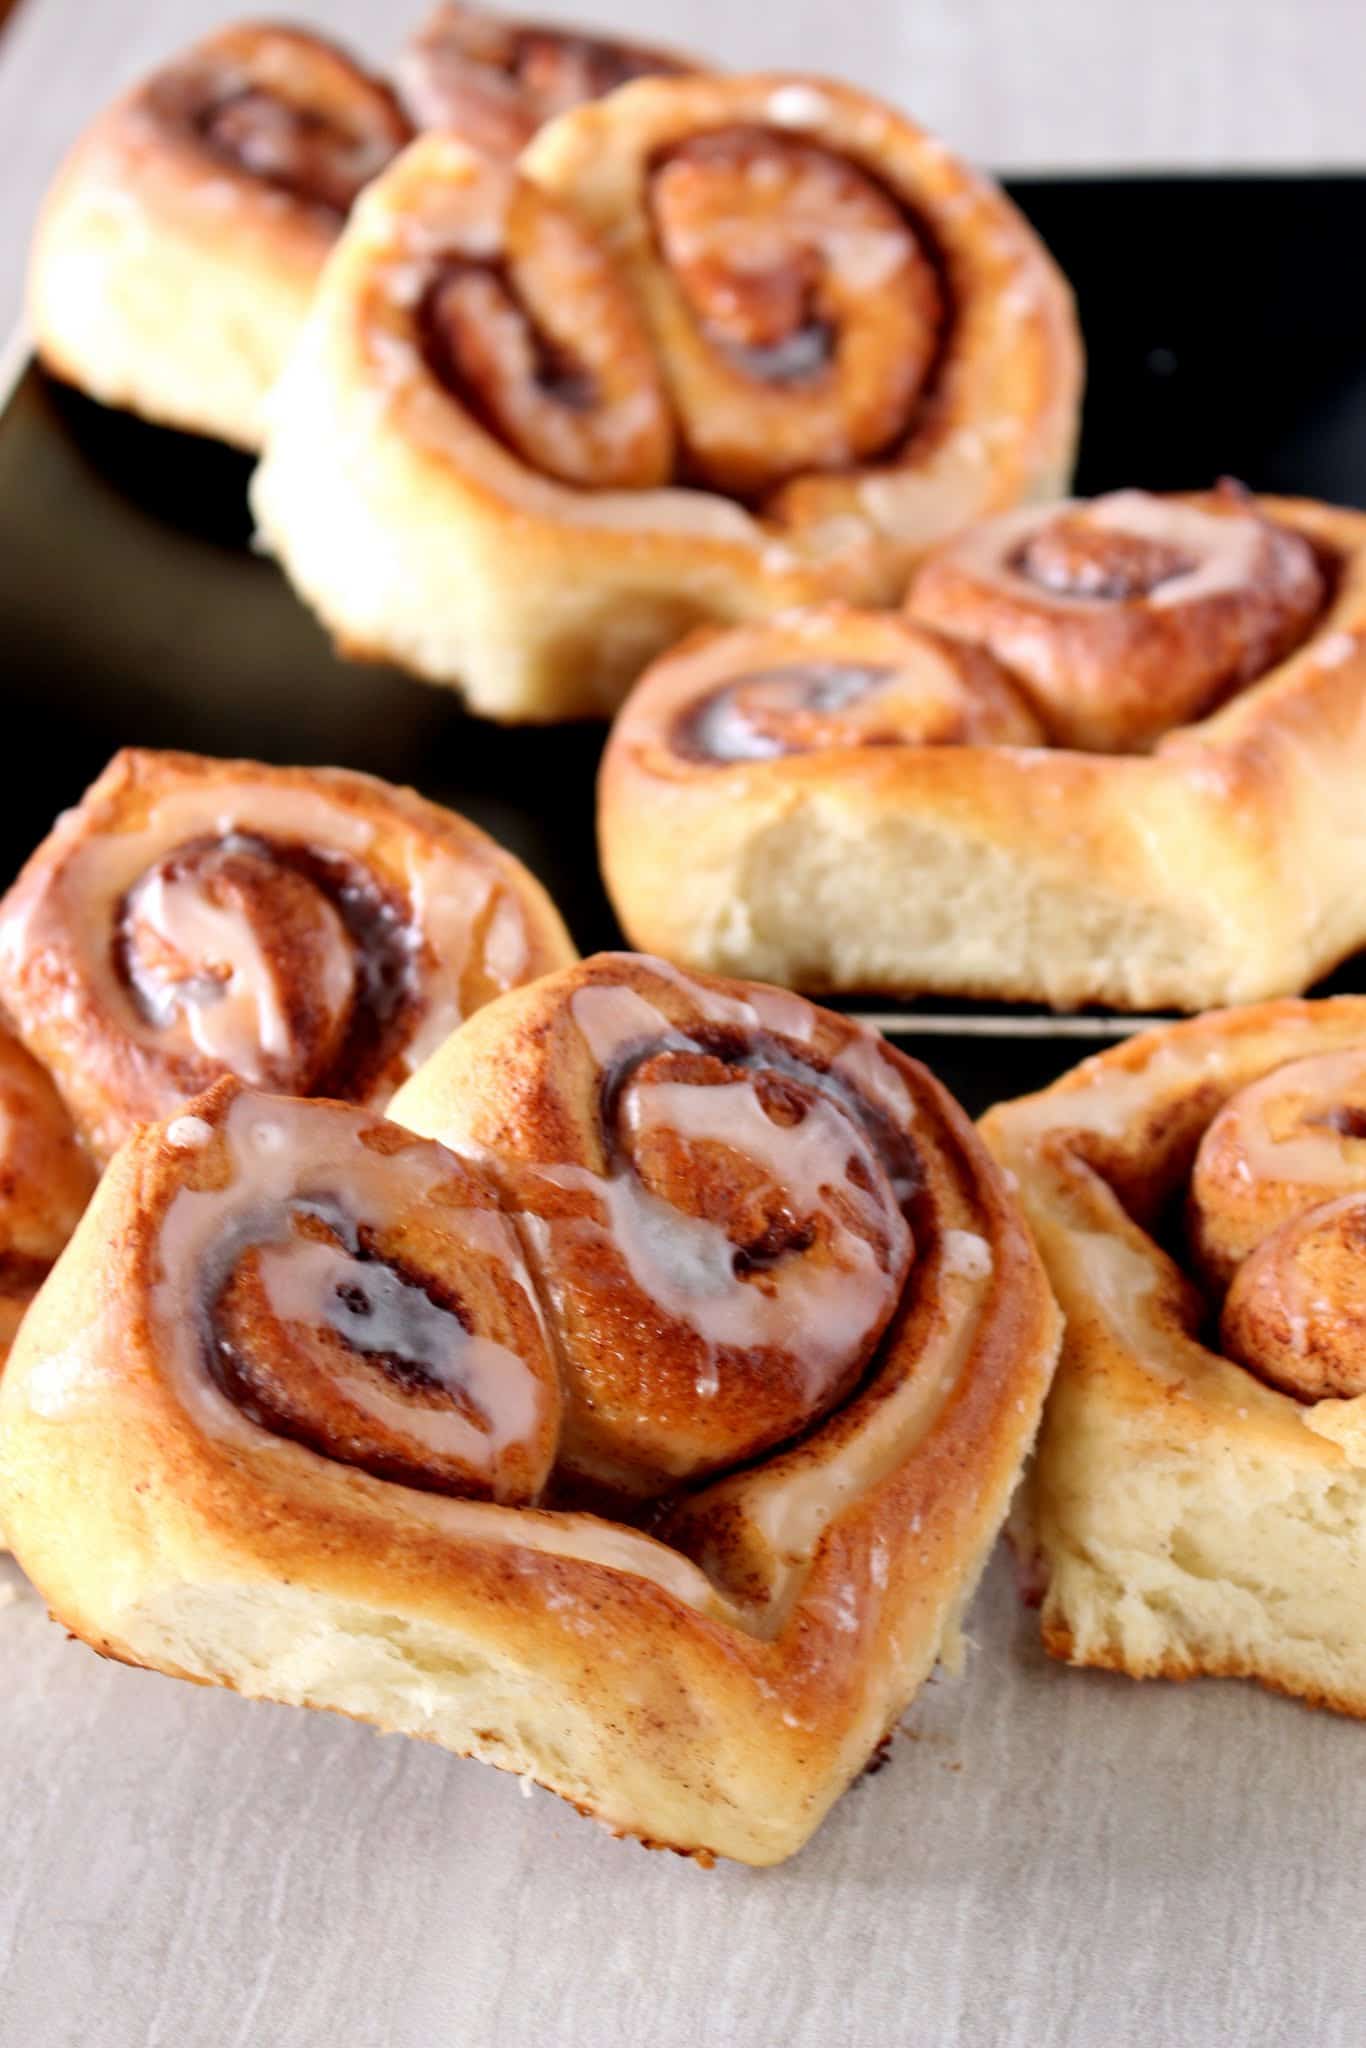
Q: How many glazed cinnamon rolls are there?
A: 6